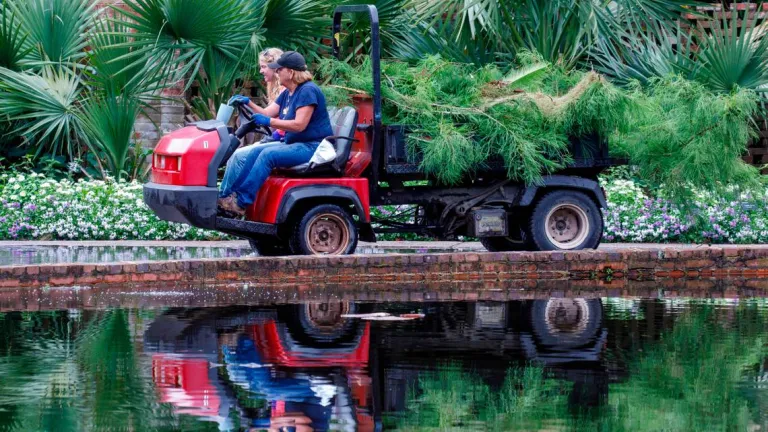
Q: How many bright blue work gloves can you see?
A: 2